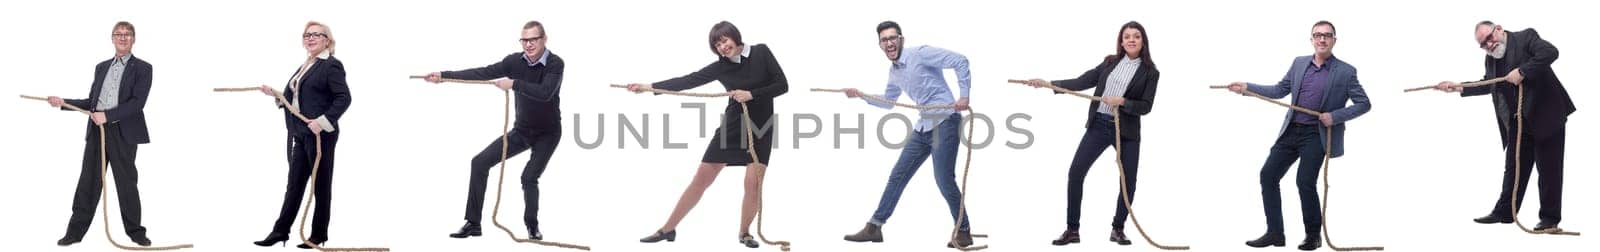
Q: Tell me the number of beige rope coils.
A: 8